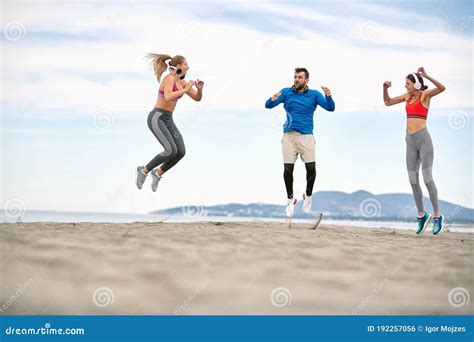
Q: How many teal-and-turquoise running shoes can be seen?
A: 2